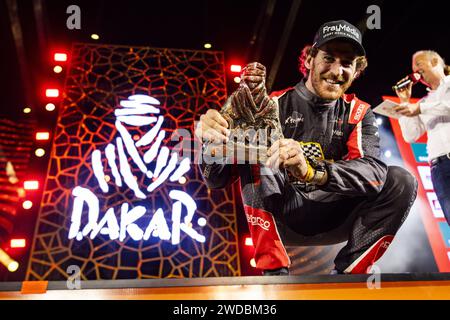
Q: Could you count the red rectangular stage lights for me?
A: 7